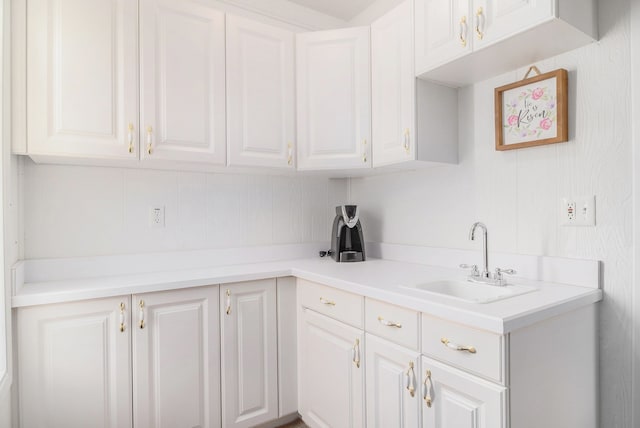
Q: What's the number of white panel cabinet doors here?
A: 13